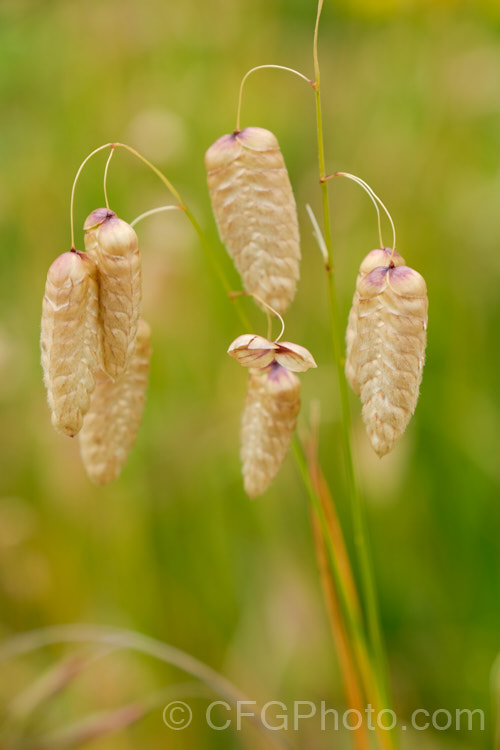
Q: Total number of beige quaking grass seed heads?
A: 7